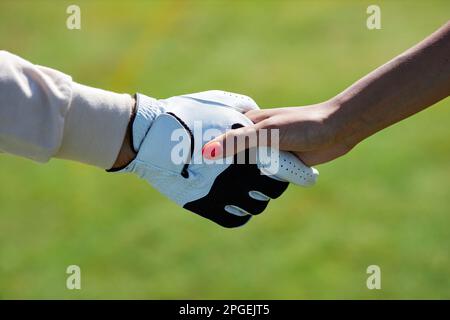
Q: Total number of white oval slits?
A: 2